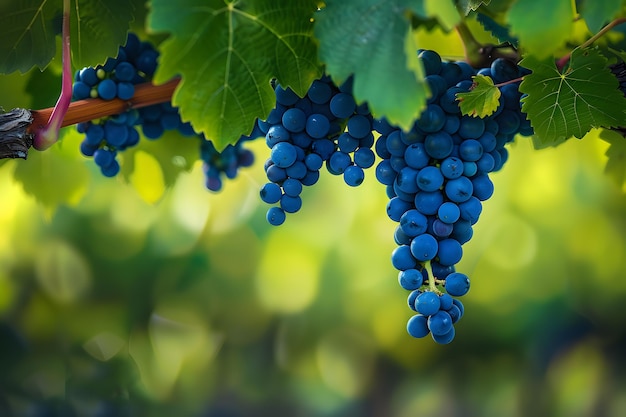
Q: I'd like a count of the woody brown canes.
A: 1